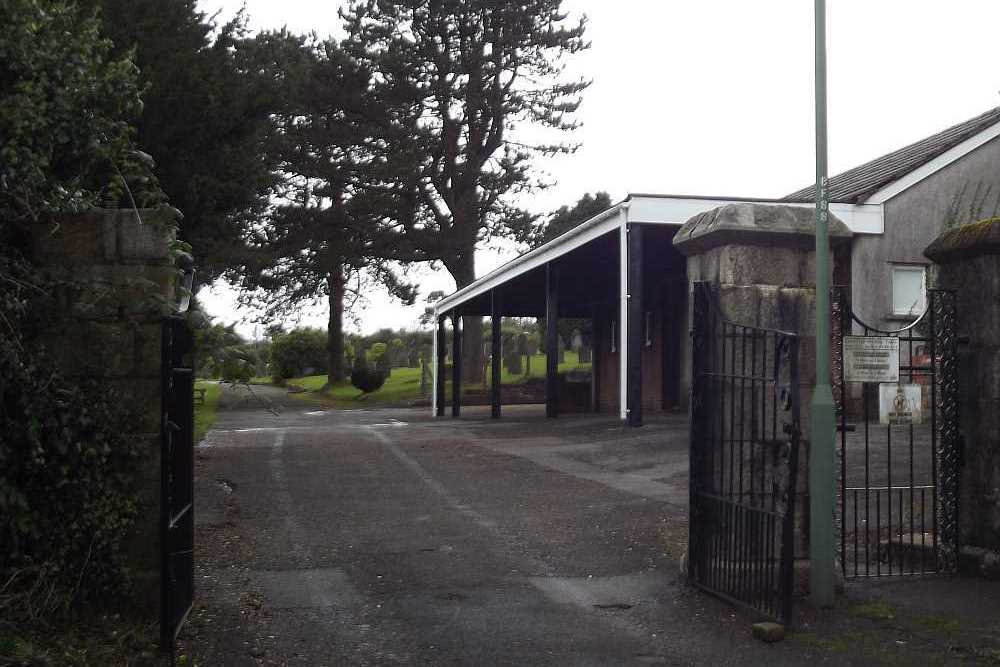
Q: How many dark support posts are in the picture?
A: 5